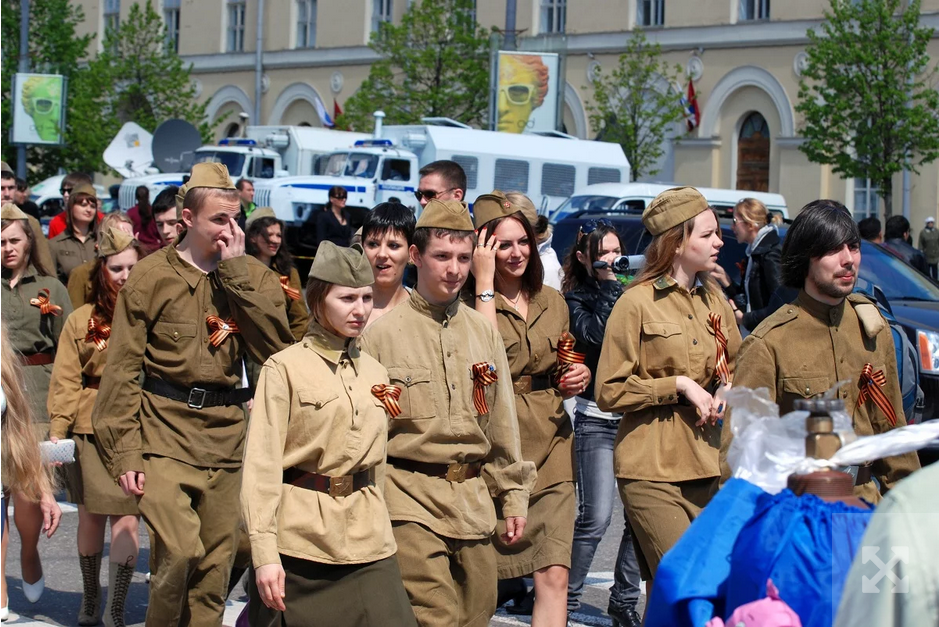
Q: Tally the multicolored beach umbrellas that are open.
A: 0